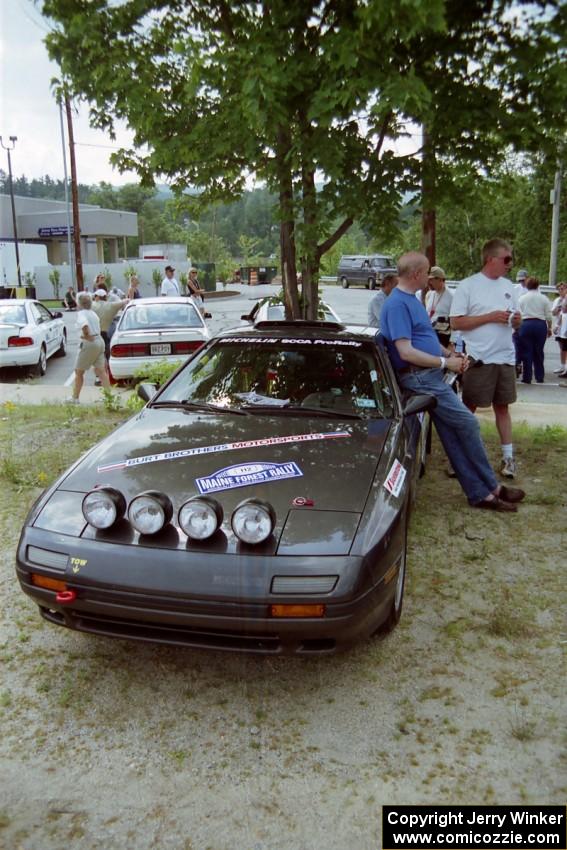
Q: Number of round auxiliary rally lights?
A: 4